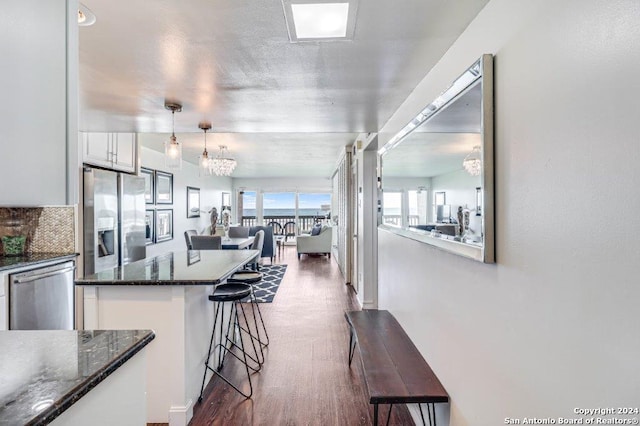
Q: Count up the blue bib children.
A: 0